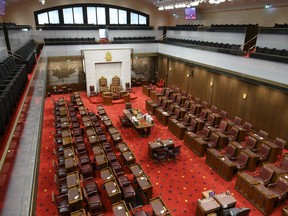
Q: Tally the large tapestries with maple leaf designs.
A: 2